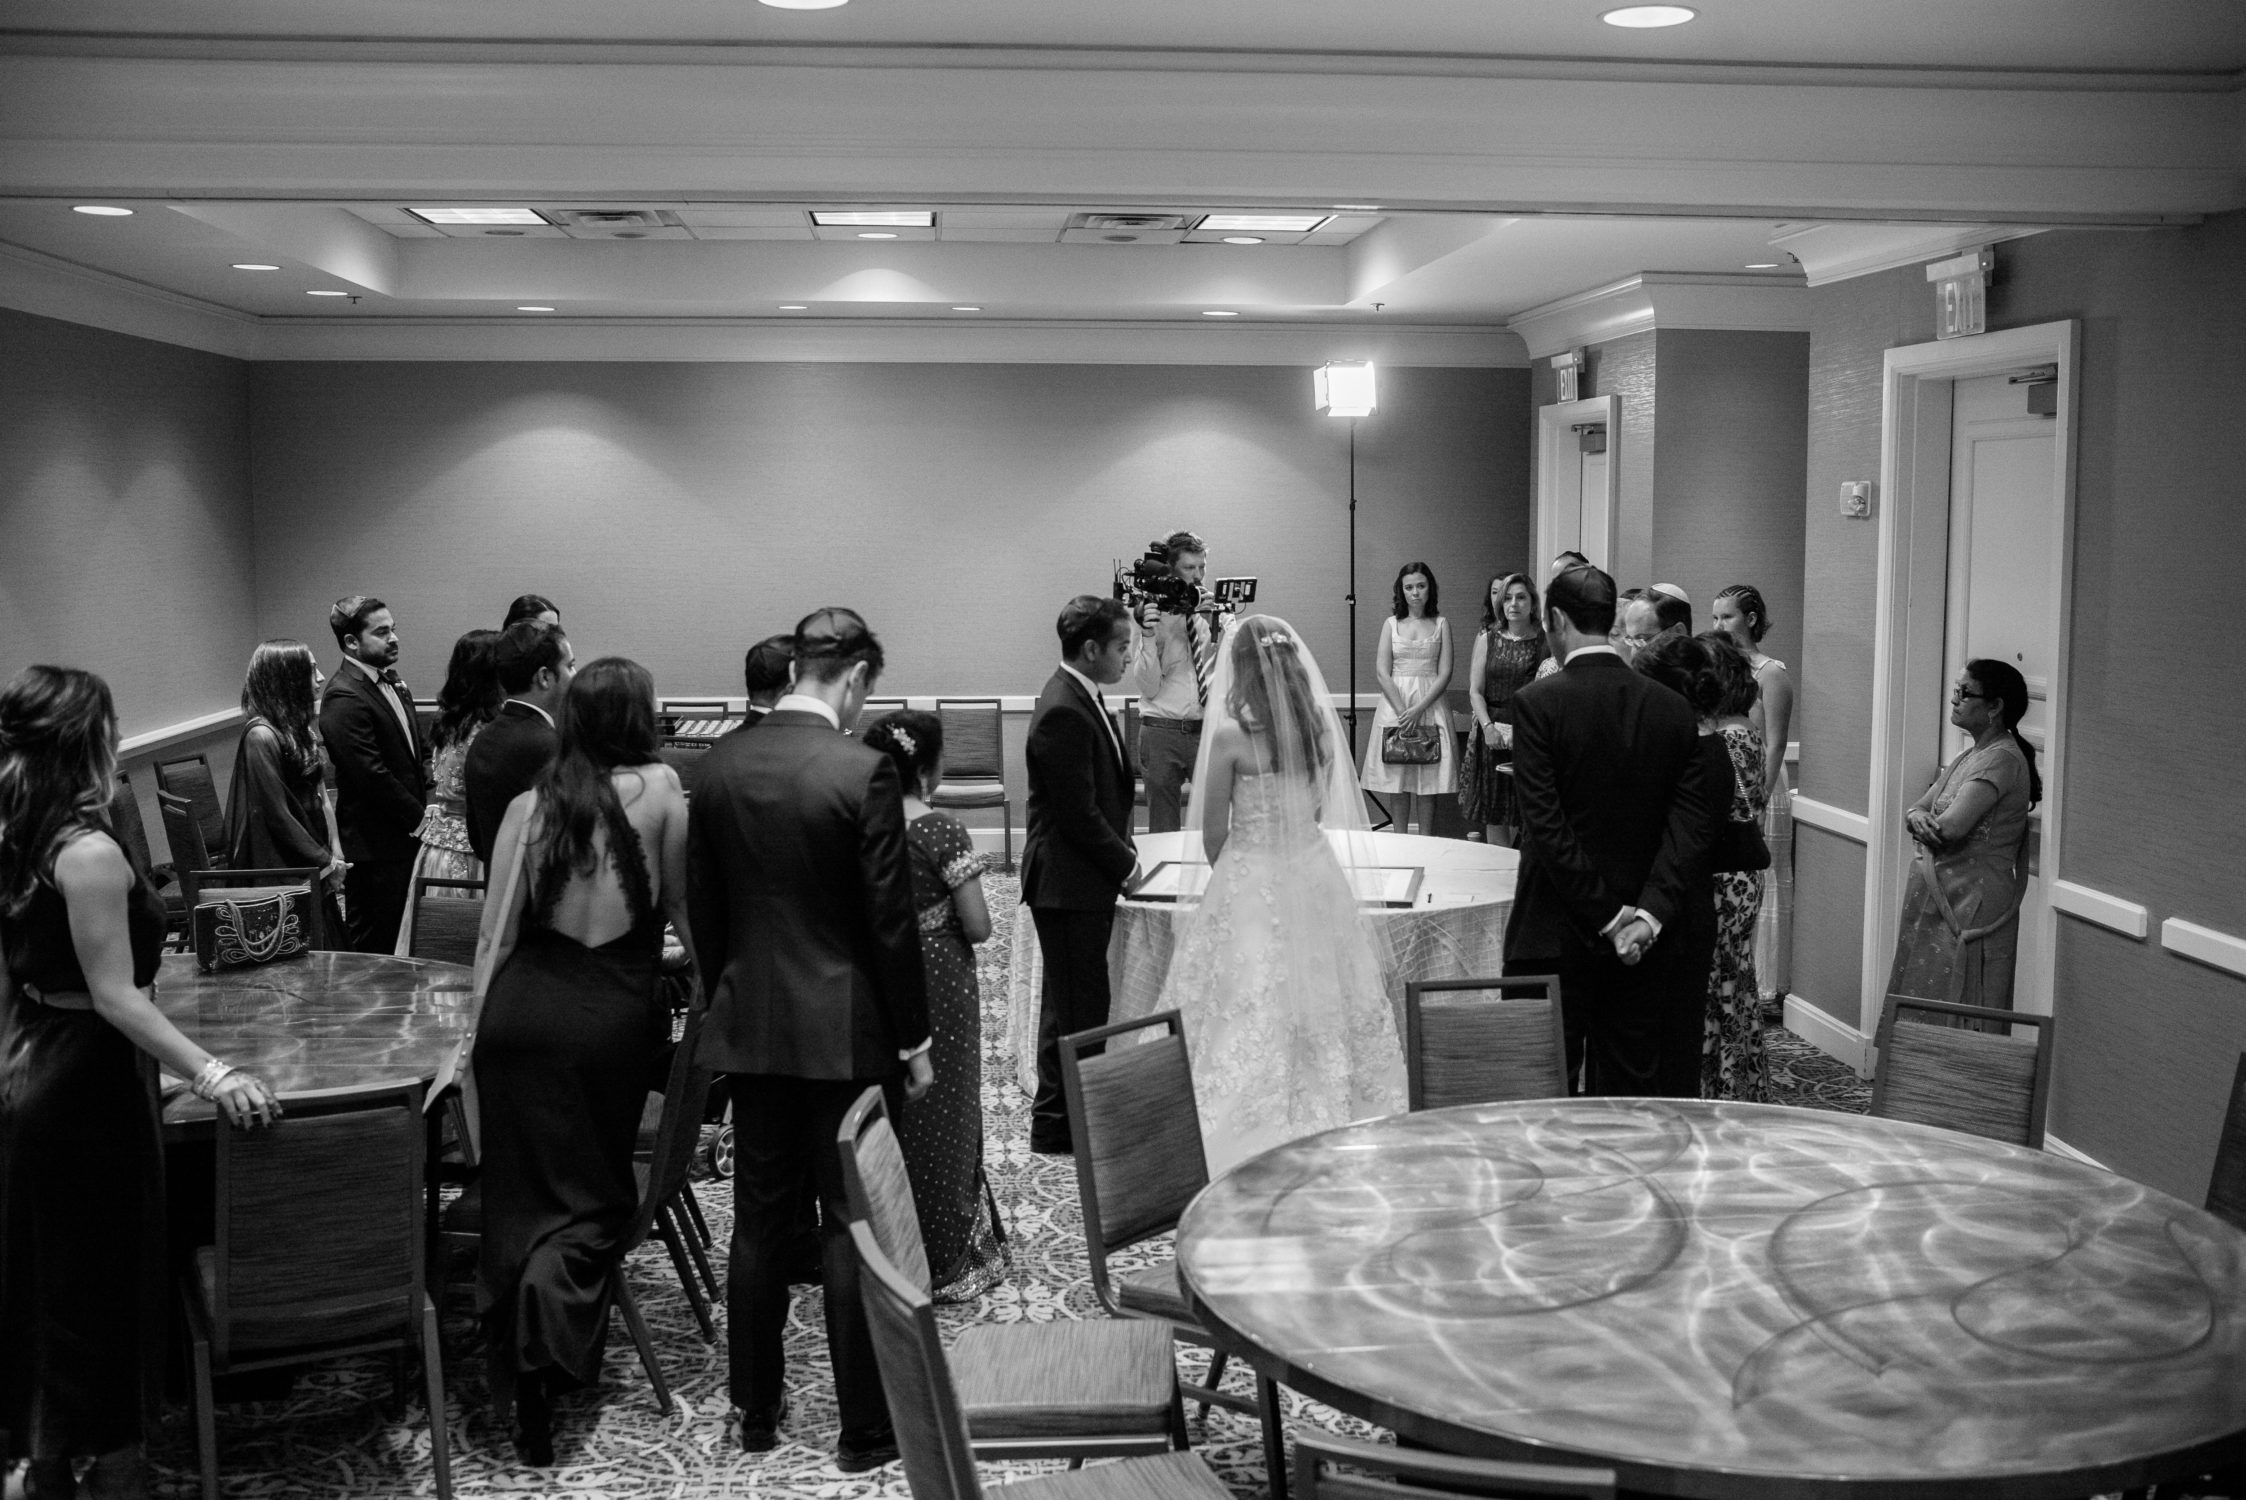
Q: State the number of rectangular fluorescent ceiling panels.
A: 3